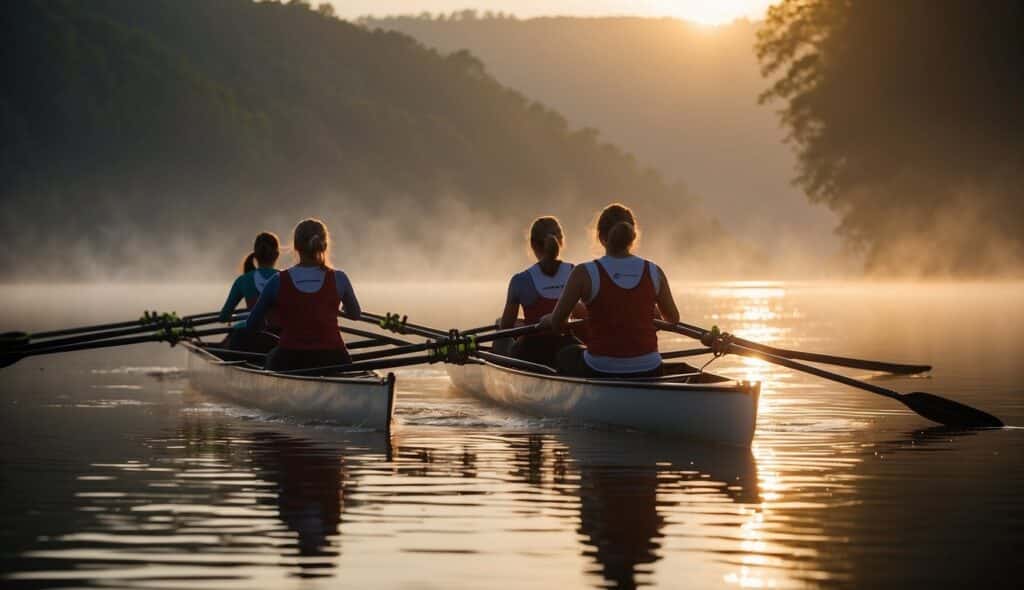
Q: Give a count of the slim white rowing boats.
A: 2